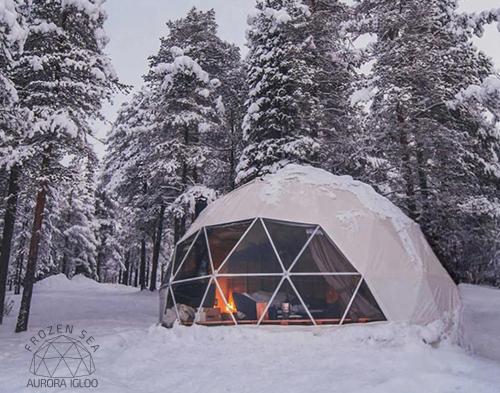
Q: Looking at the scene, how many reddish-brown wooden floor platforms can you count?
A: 1